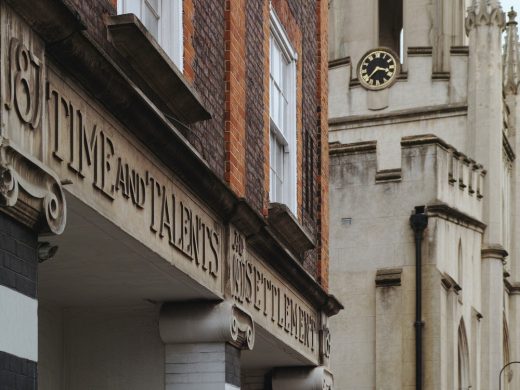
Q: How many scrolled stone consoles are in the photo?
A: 3